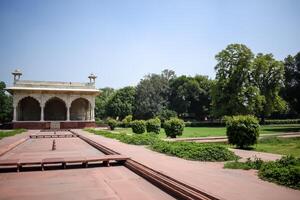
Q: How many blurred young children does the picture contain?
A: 0